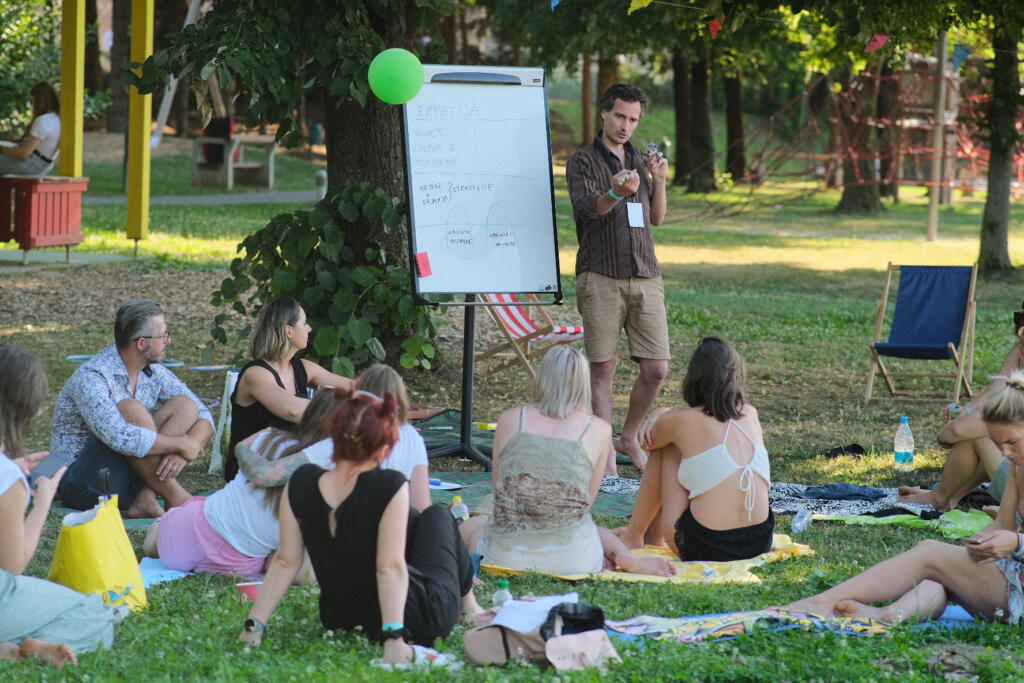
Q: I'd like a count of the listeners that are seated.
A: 10